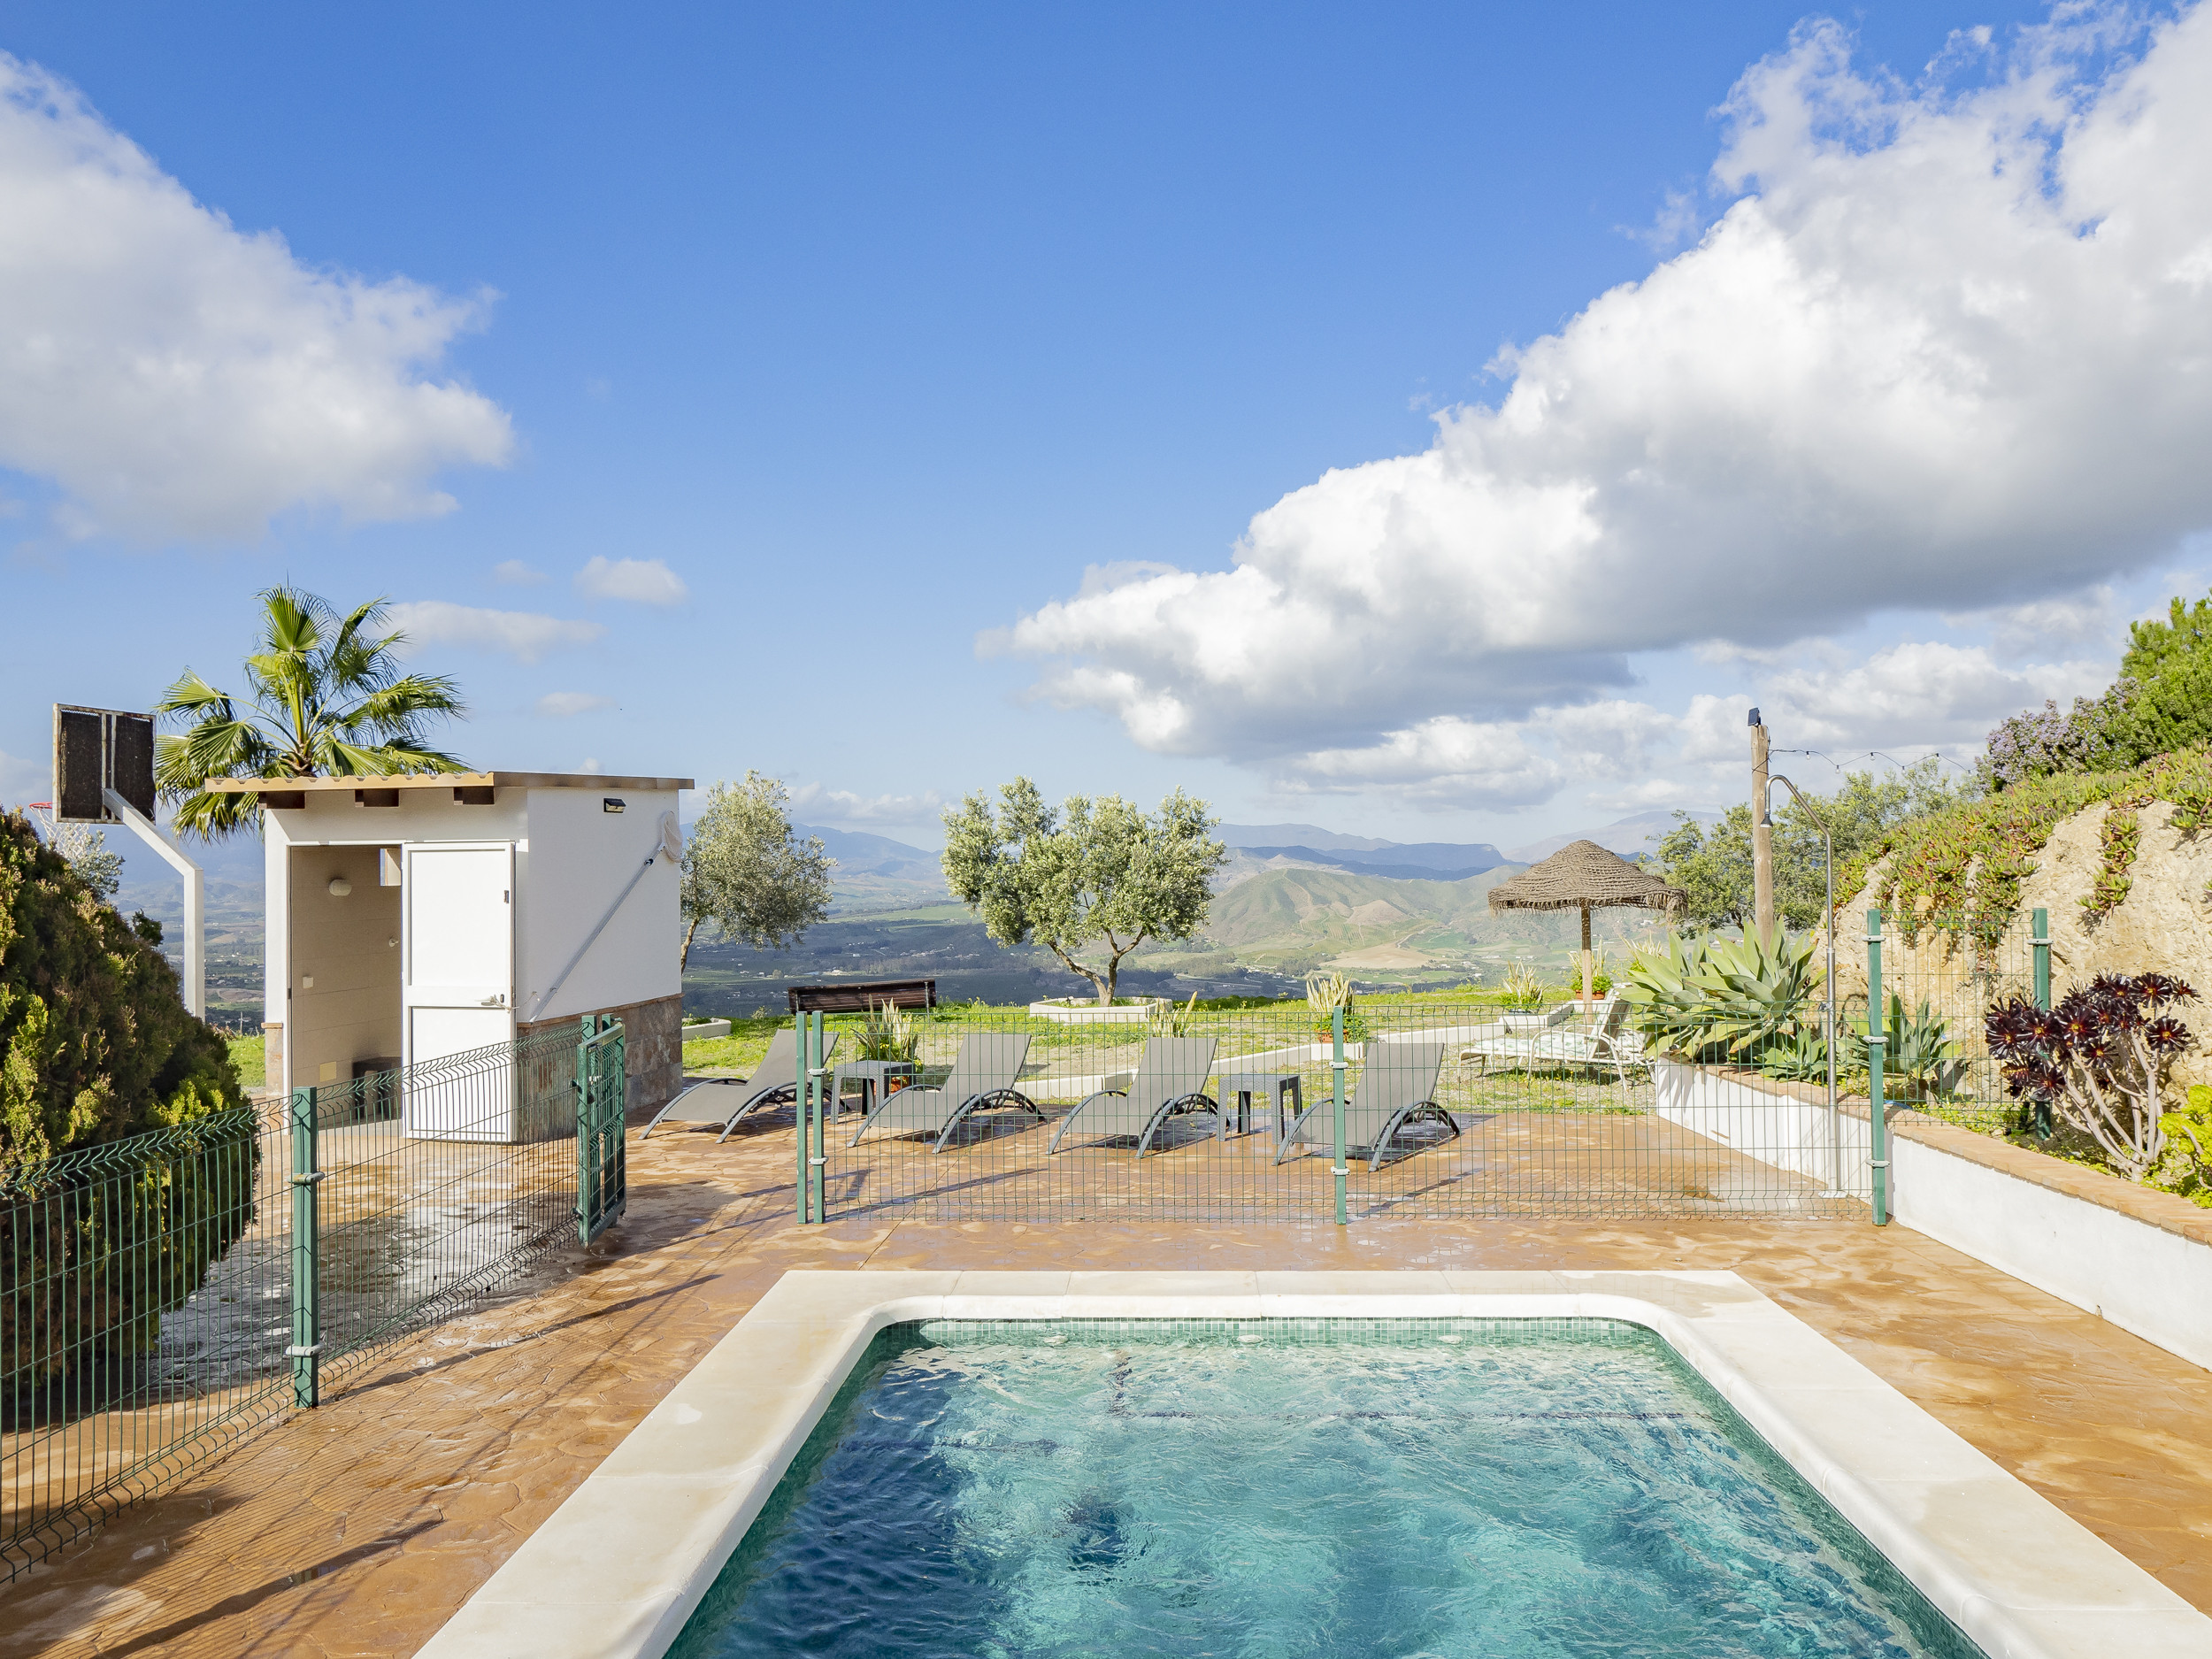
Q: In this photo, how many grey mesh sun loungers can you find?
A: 4